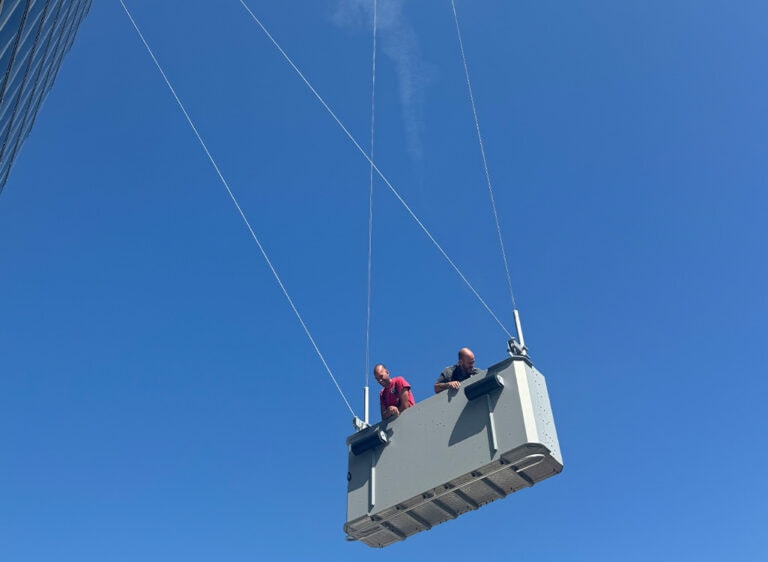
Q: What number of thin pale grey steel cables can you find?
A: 4